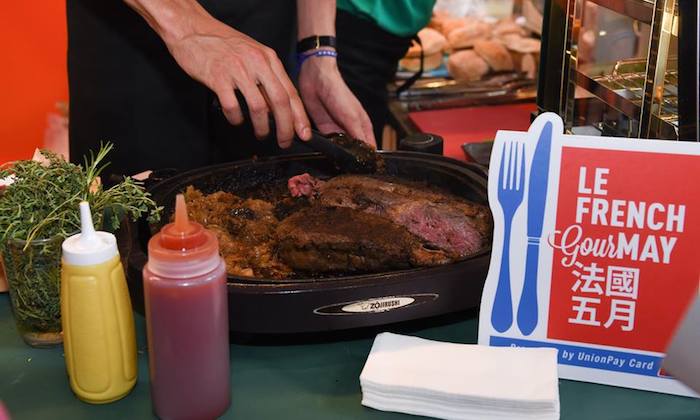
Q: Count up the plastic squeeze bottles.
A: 2